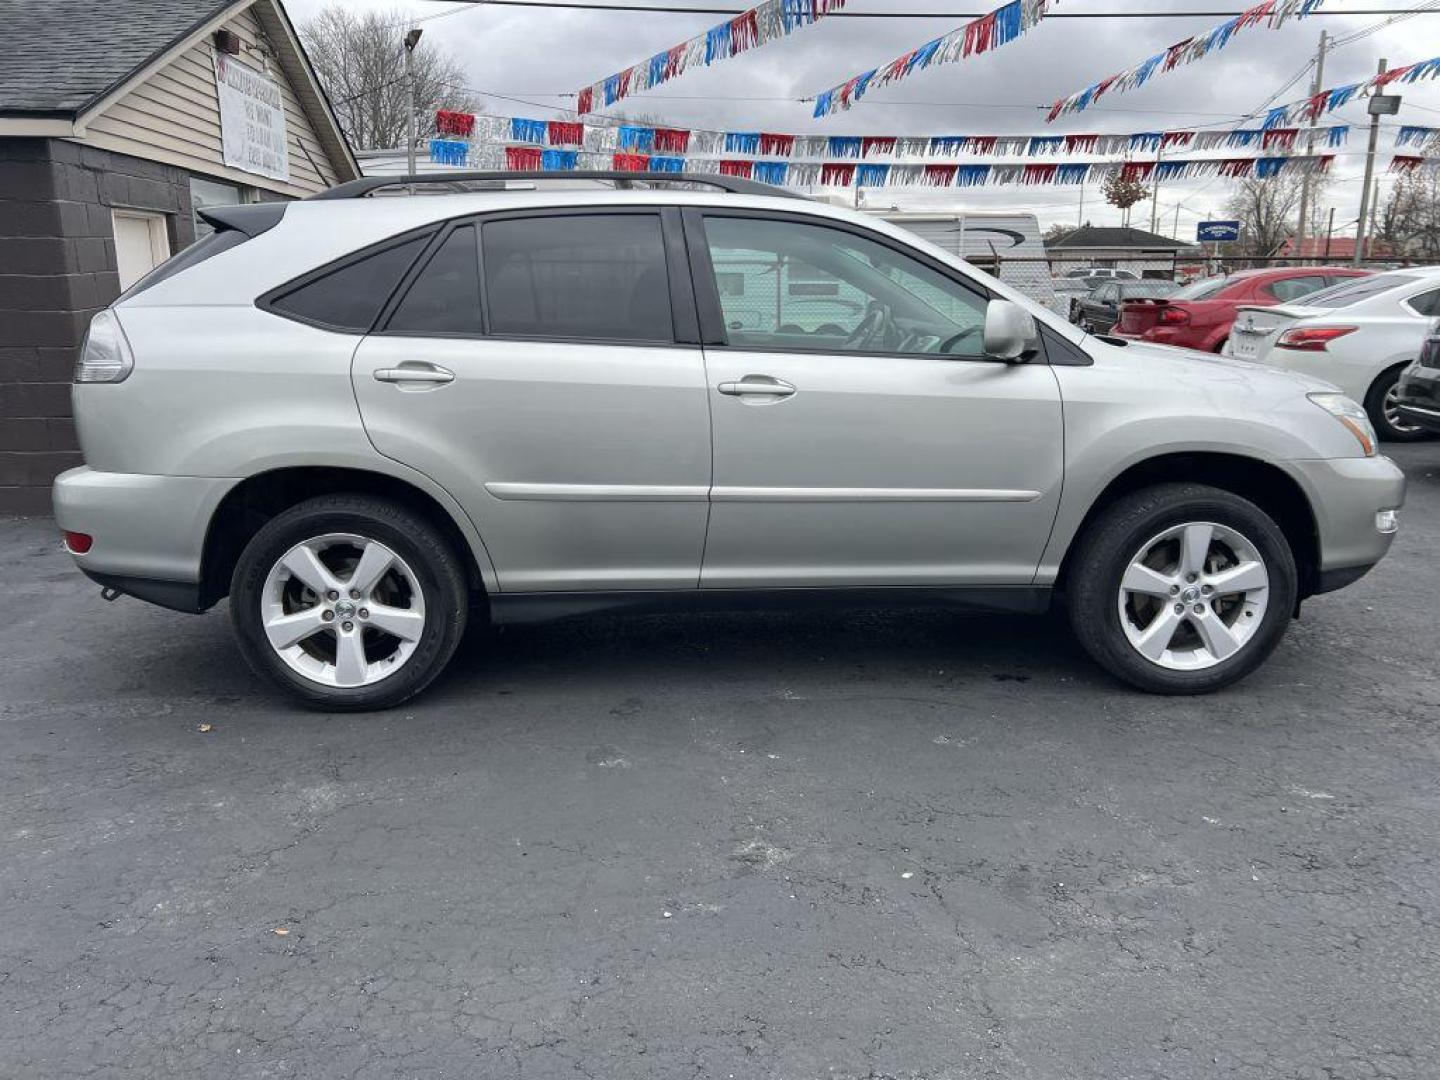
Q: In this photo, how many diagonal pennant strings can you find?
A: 4